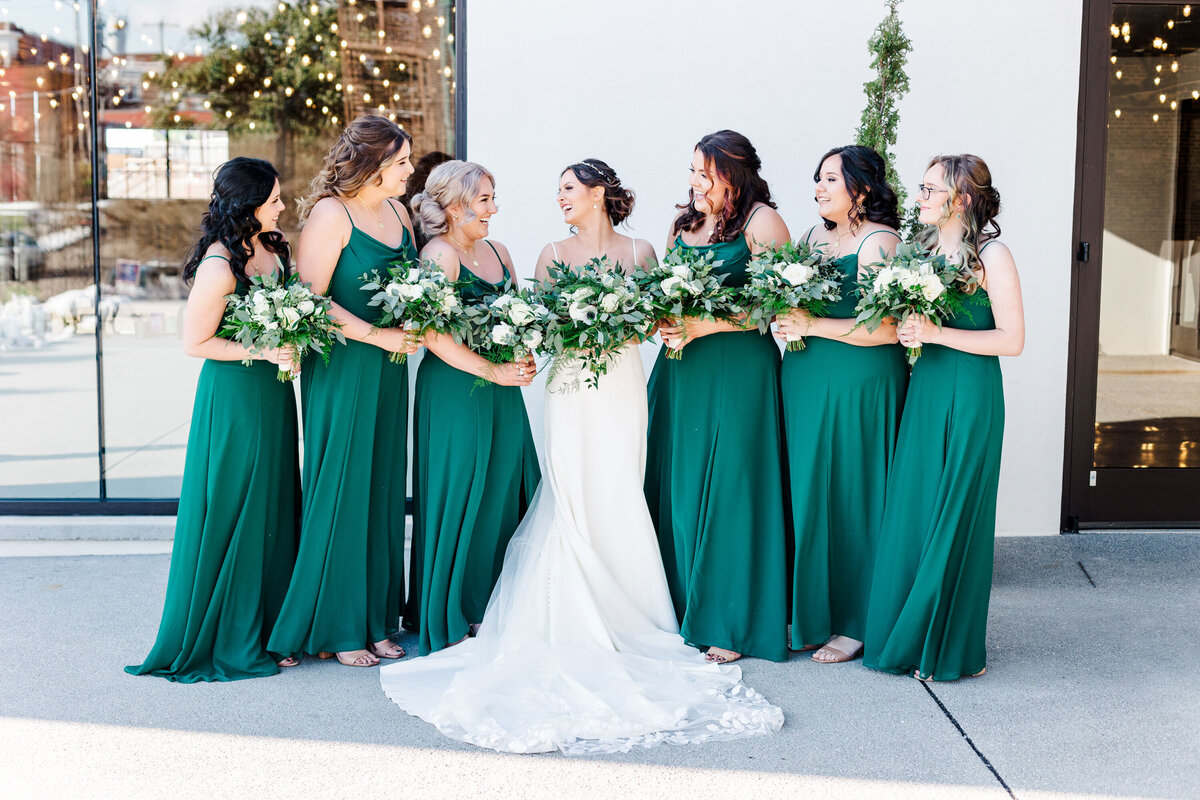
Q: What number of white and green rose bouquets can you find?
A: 7